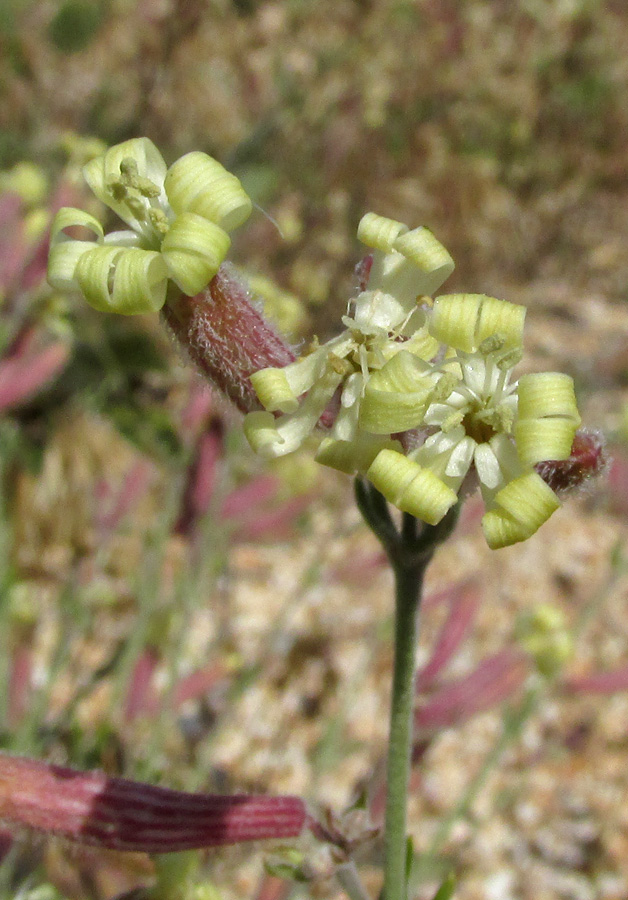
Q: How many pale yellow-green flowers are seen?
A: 3